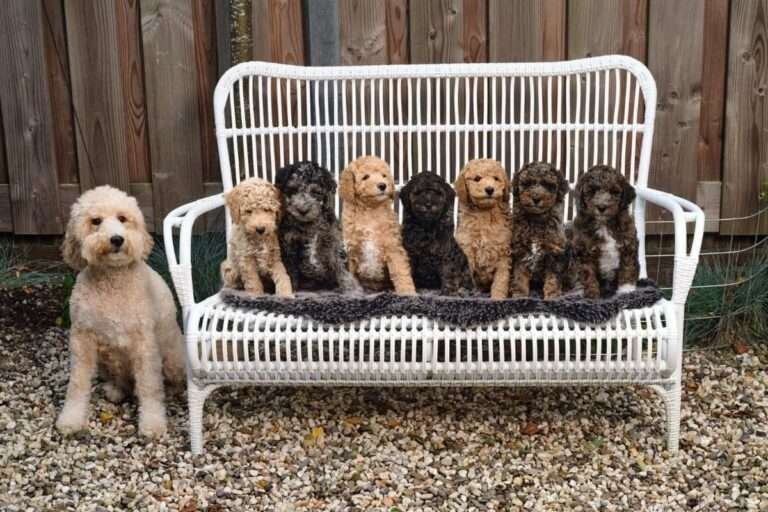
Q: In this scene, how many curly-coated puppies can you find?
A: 7